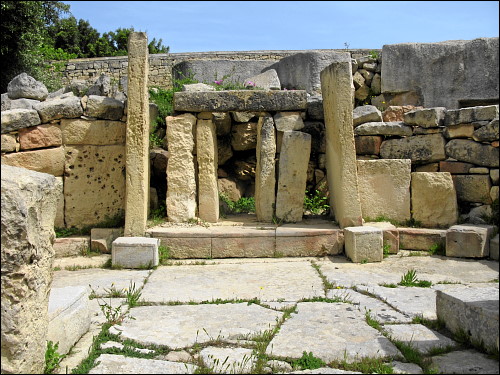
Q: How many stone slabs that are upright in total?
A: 6